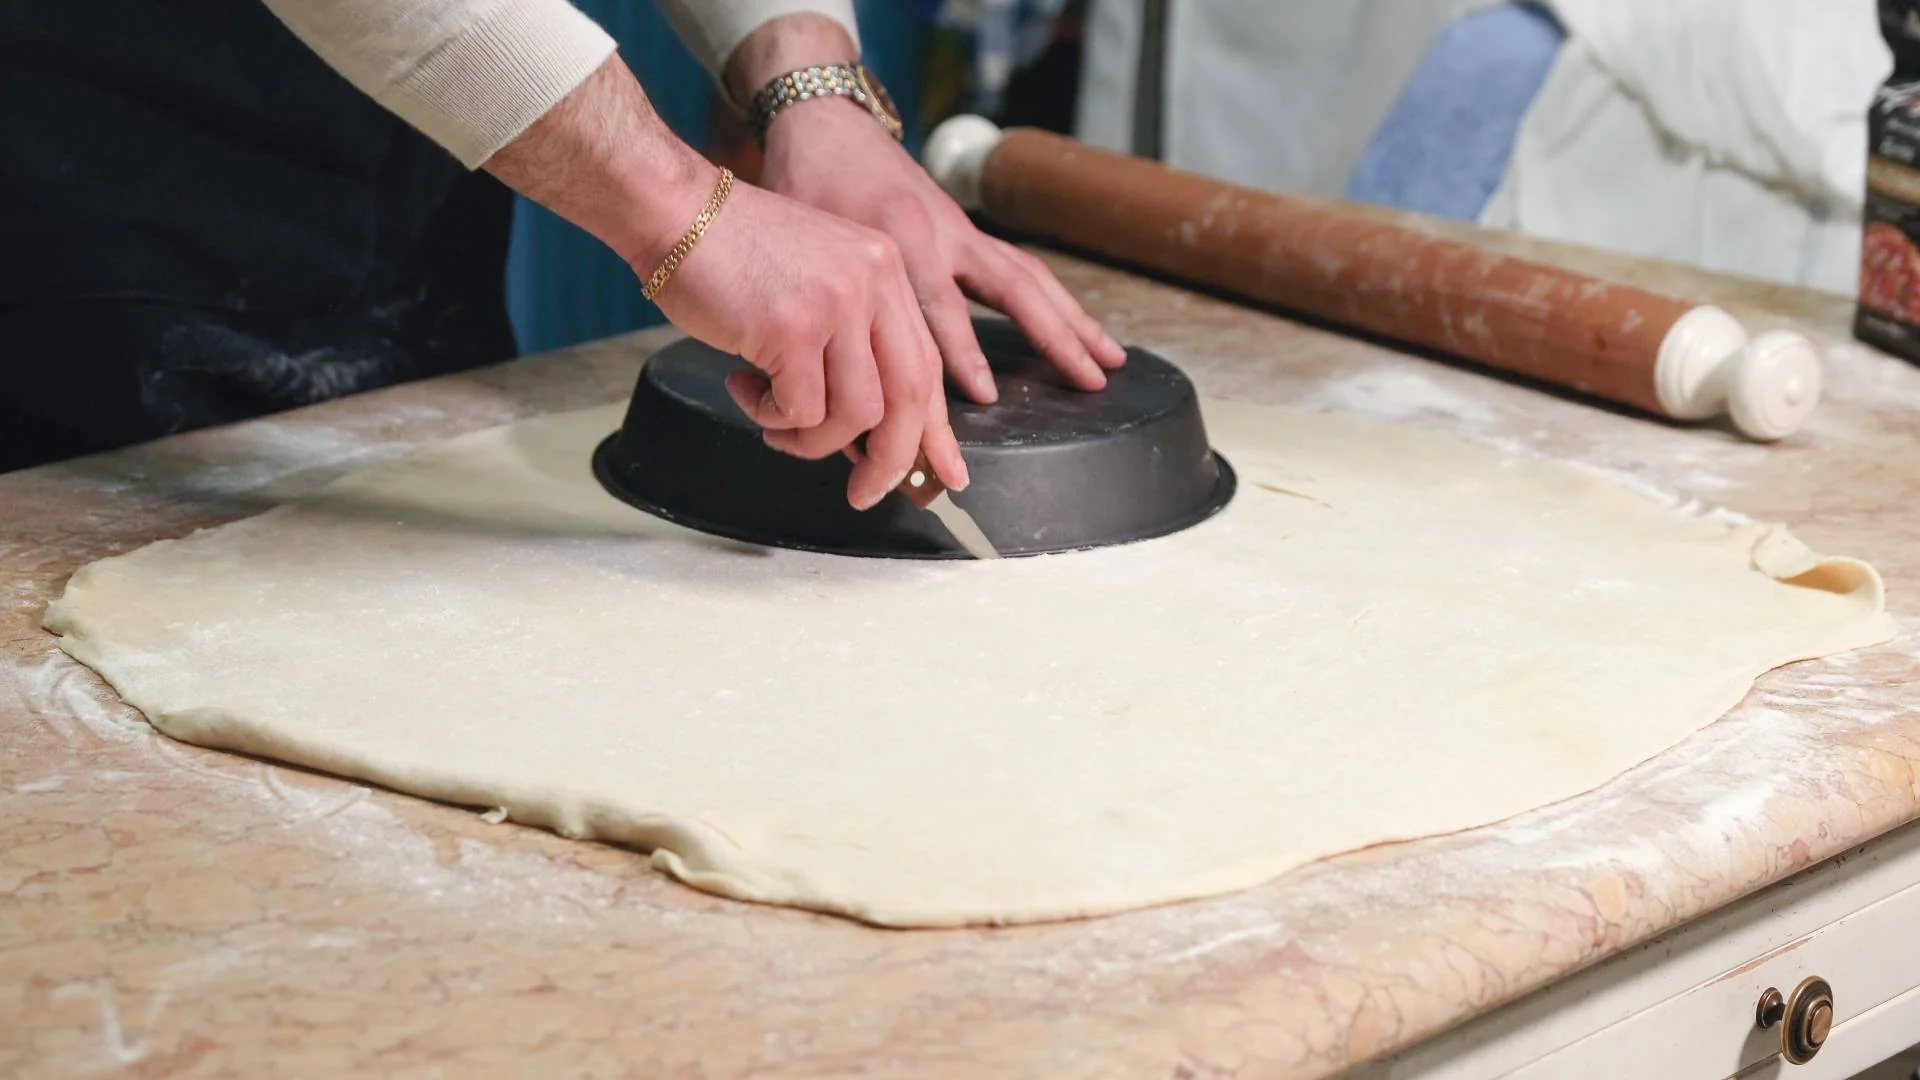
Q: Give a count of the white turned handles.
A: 2